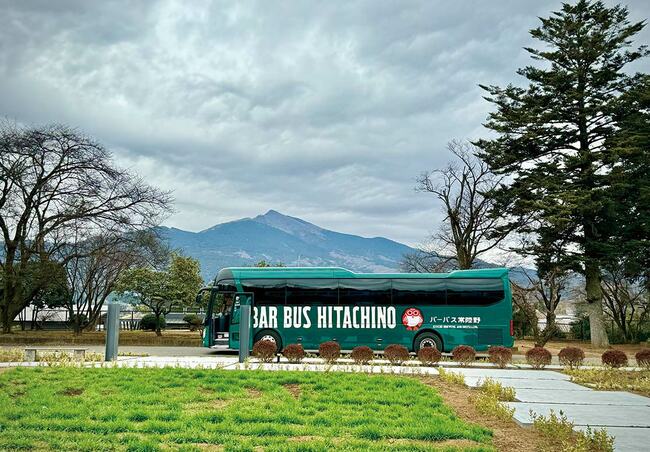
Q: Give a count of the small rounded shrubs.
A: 12